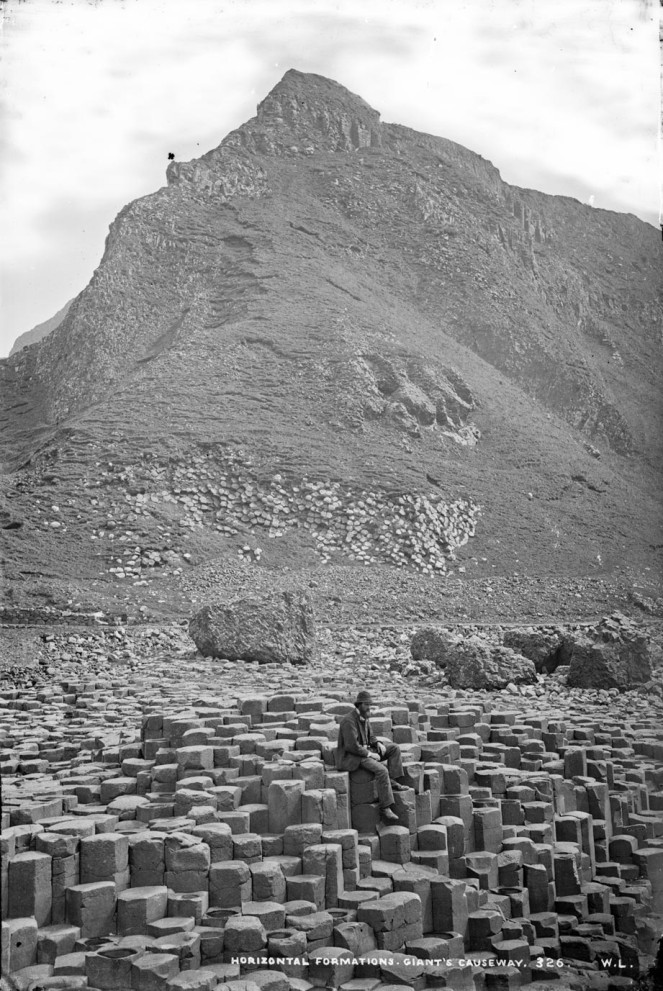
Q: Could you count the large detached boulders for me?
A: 5